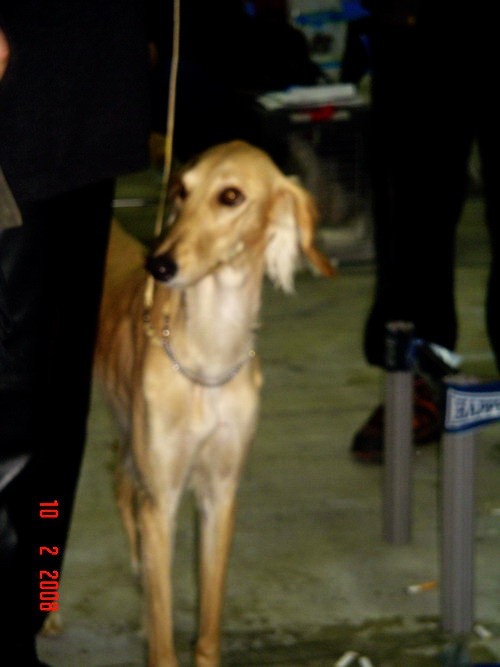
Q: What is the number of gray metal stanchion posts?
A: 2